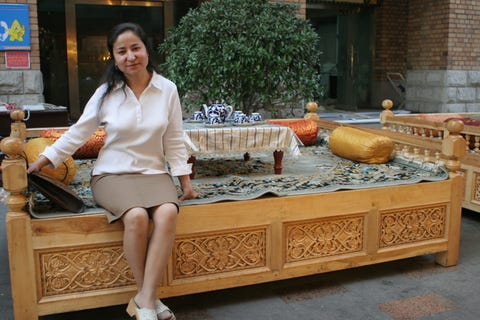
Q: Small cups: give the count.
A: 5